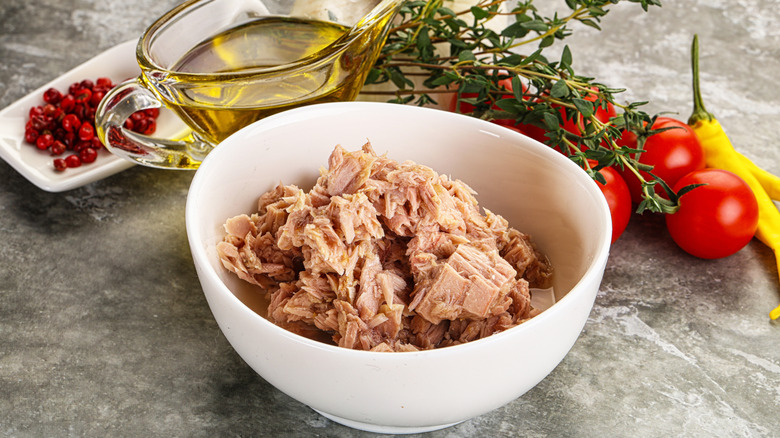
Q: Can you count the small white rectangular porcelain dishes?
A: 1